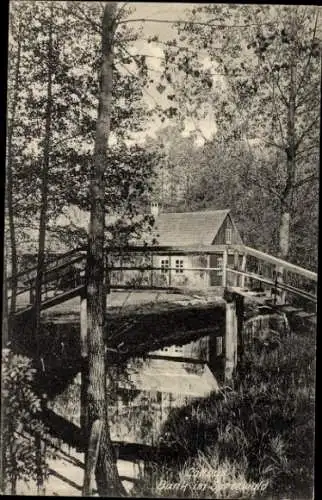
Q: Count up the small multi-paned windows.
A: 2